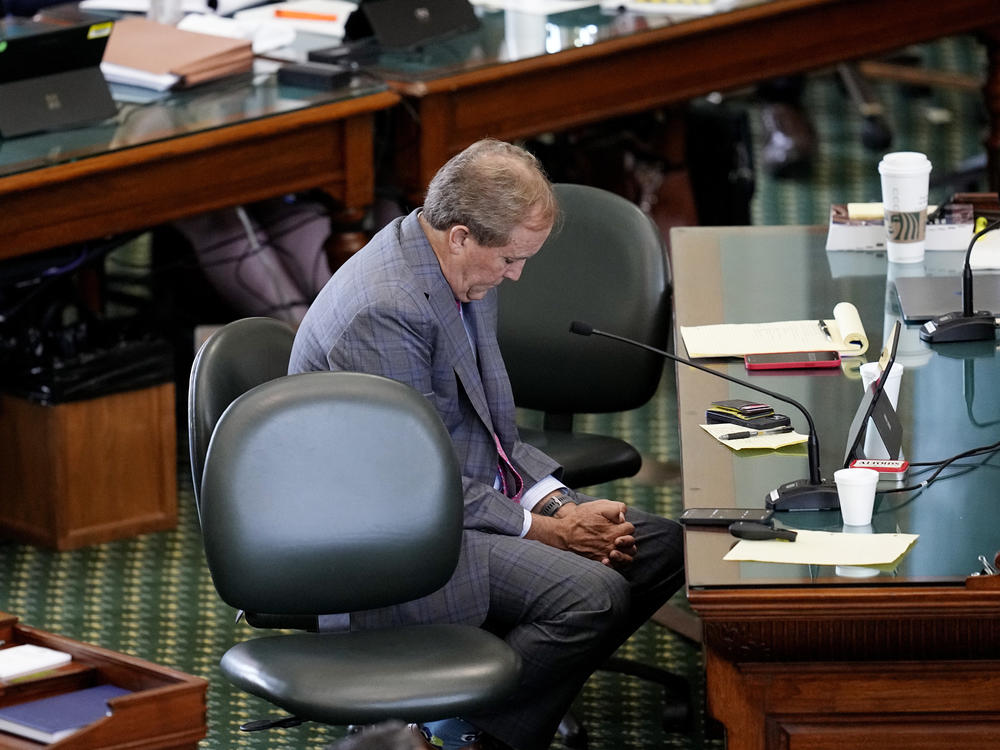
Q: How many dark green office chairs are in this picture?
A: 3